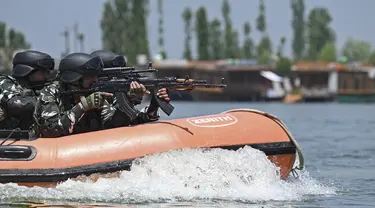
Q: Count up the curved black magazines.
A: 2